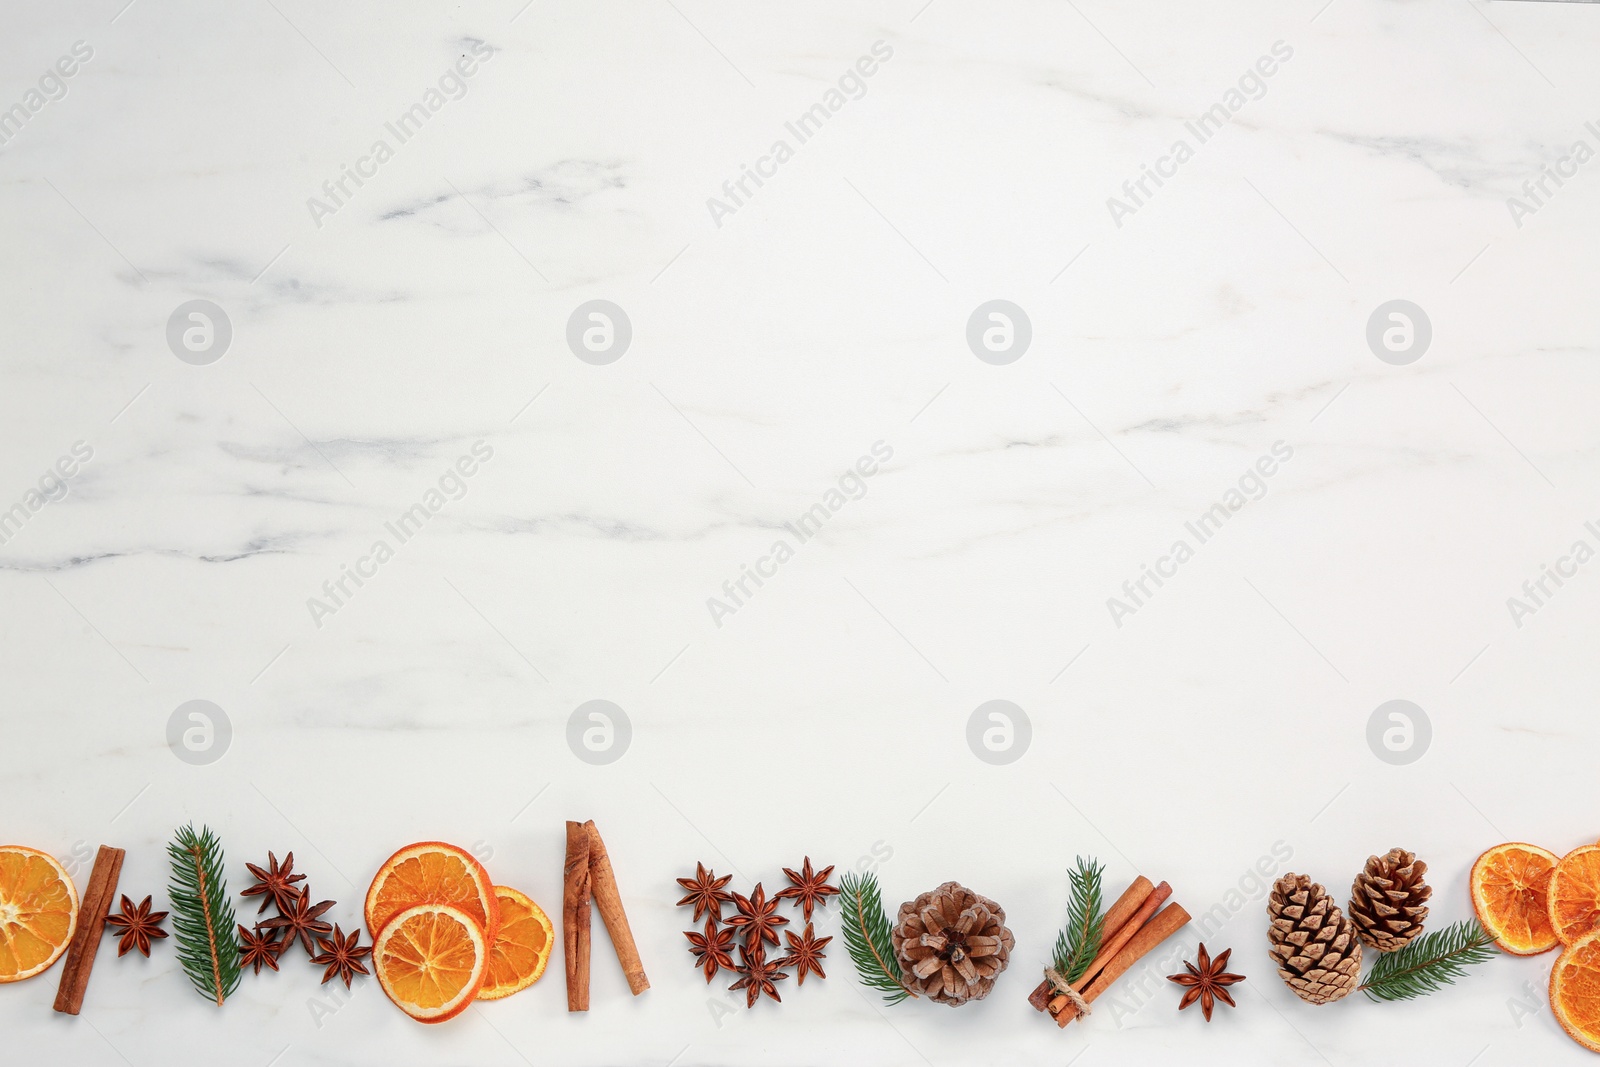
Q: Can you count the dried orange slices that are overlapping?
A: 6